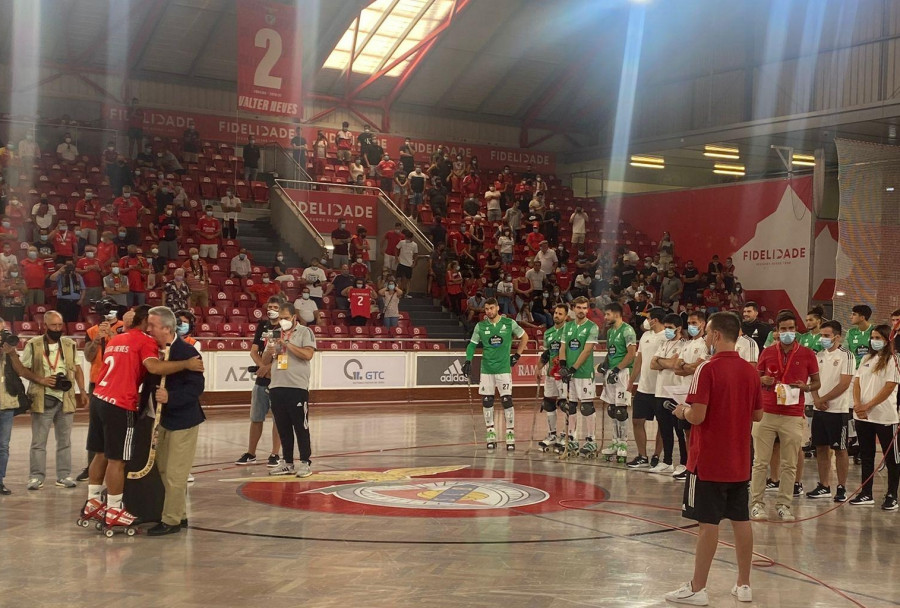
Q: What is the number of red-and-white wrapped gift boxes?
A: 0